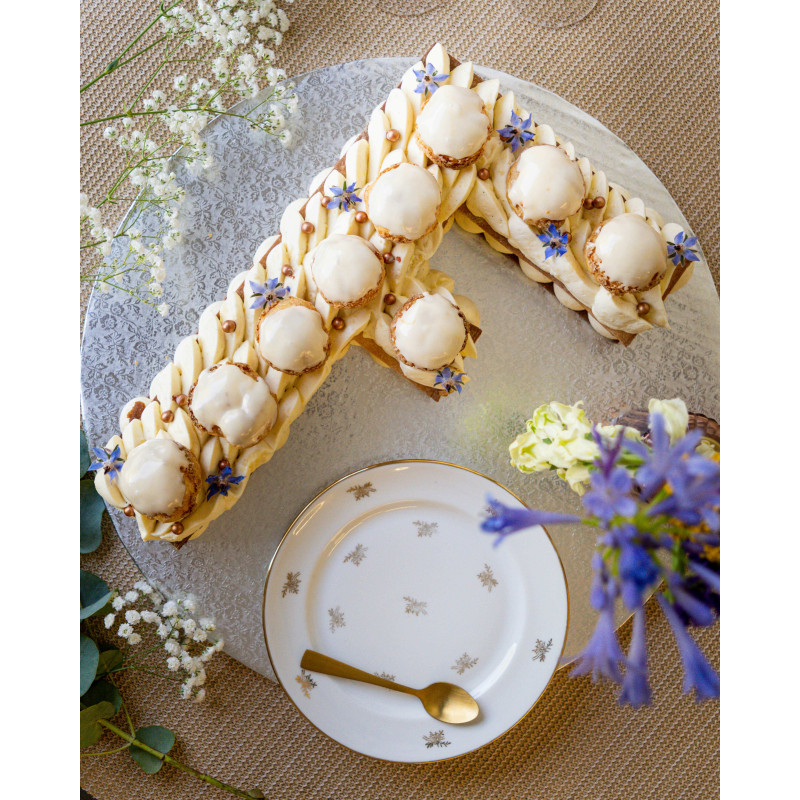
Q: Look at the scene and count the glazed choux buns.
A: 9